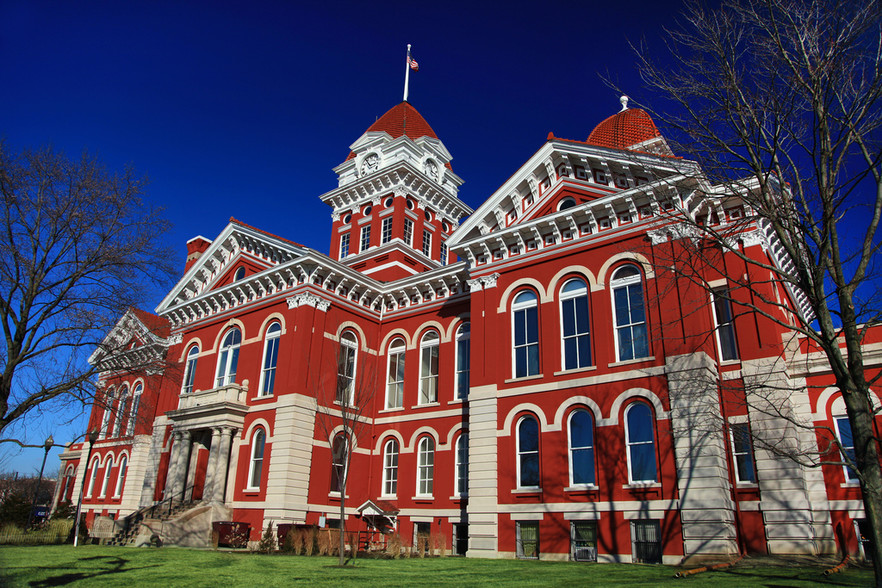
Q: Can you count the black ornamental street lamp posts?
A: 2